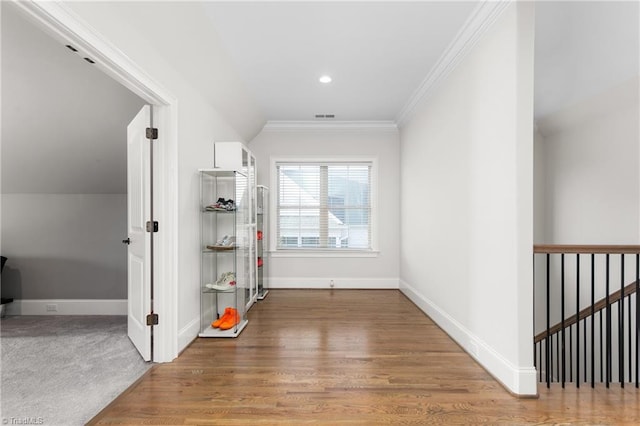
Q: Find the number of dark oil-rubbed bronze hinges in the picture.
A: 3